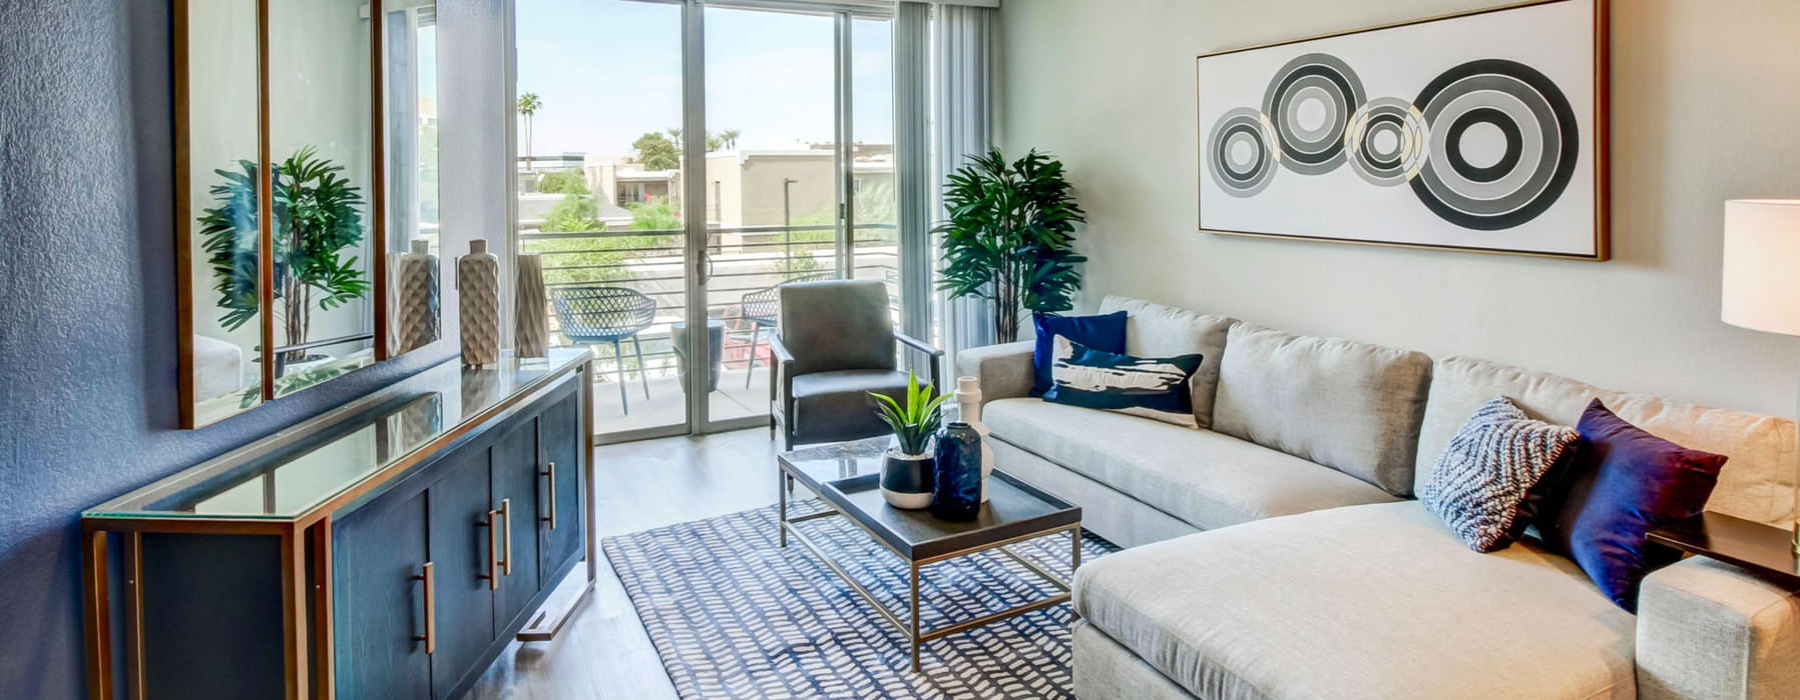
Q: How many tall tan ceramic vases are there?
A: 2